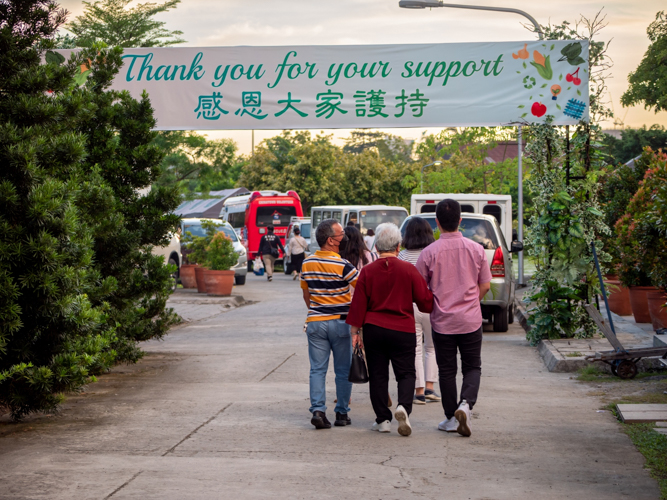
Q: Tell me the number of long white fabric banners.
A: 1